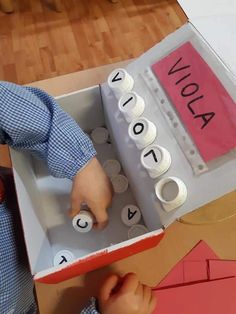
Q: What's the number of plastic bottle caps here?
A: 11